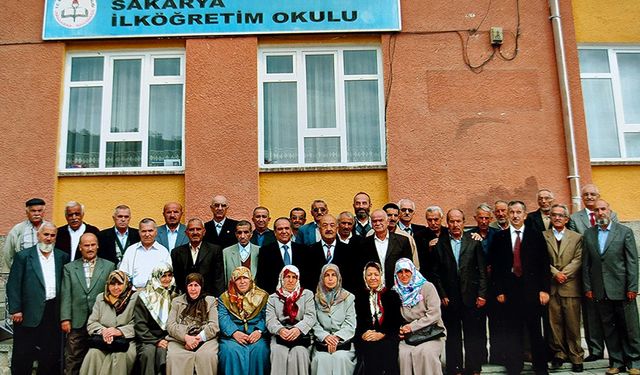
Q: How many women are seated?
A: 8